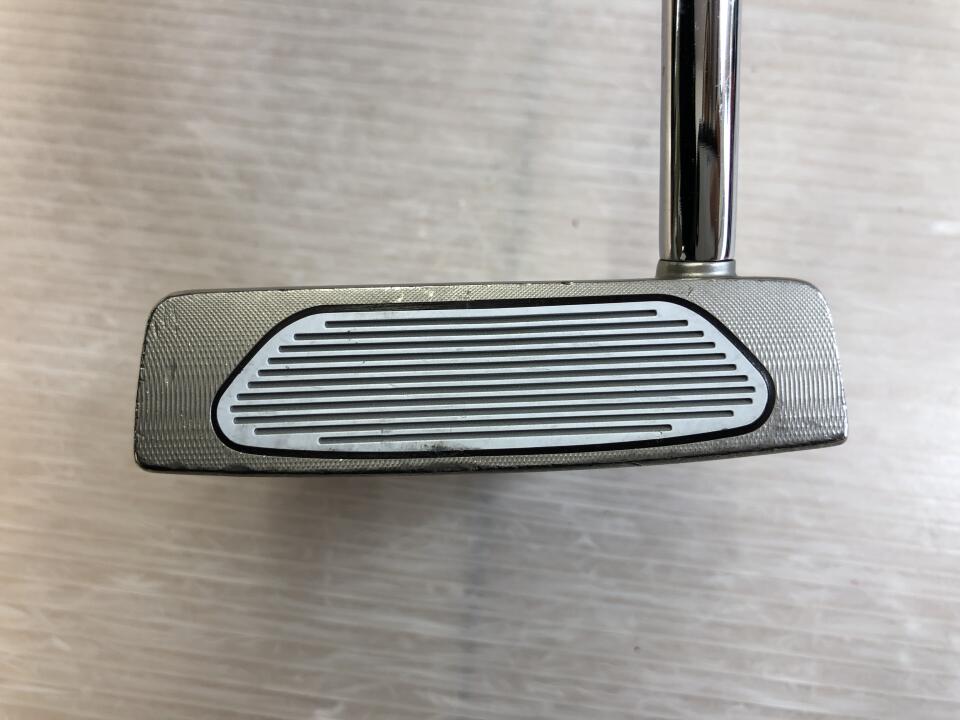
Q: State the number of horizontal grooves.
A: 11